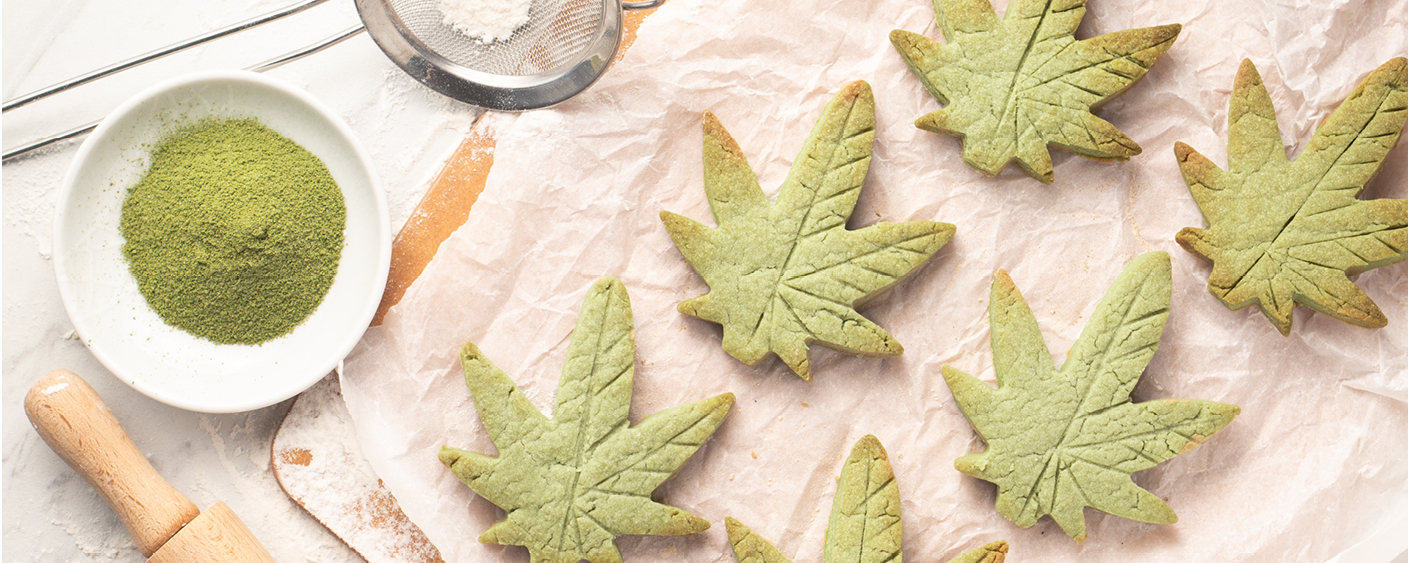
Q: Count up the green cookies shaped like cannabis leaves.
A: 6